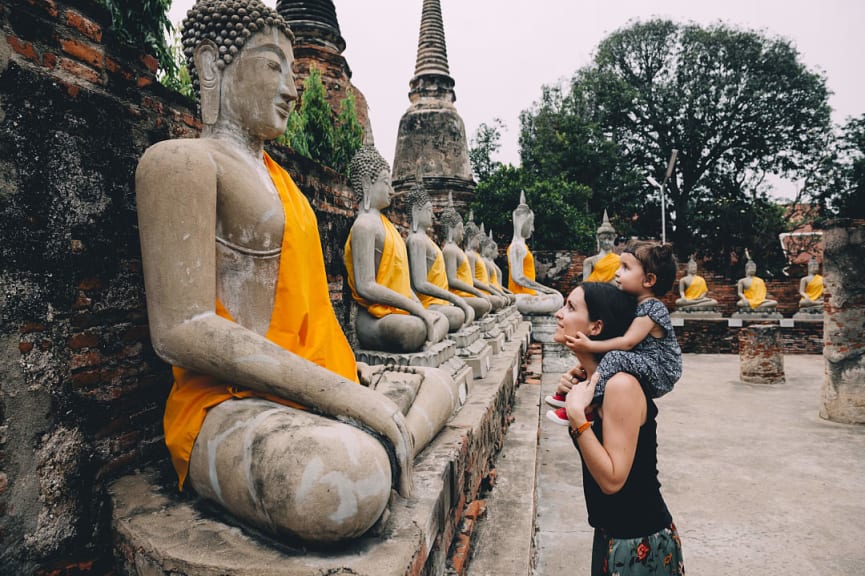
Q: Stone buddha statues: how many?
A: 12